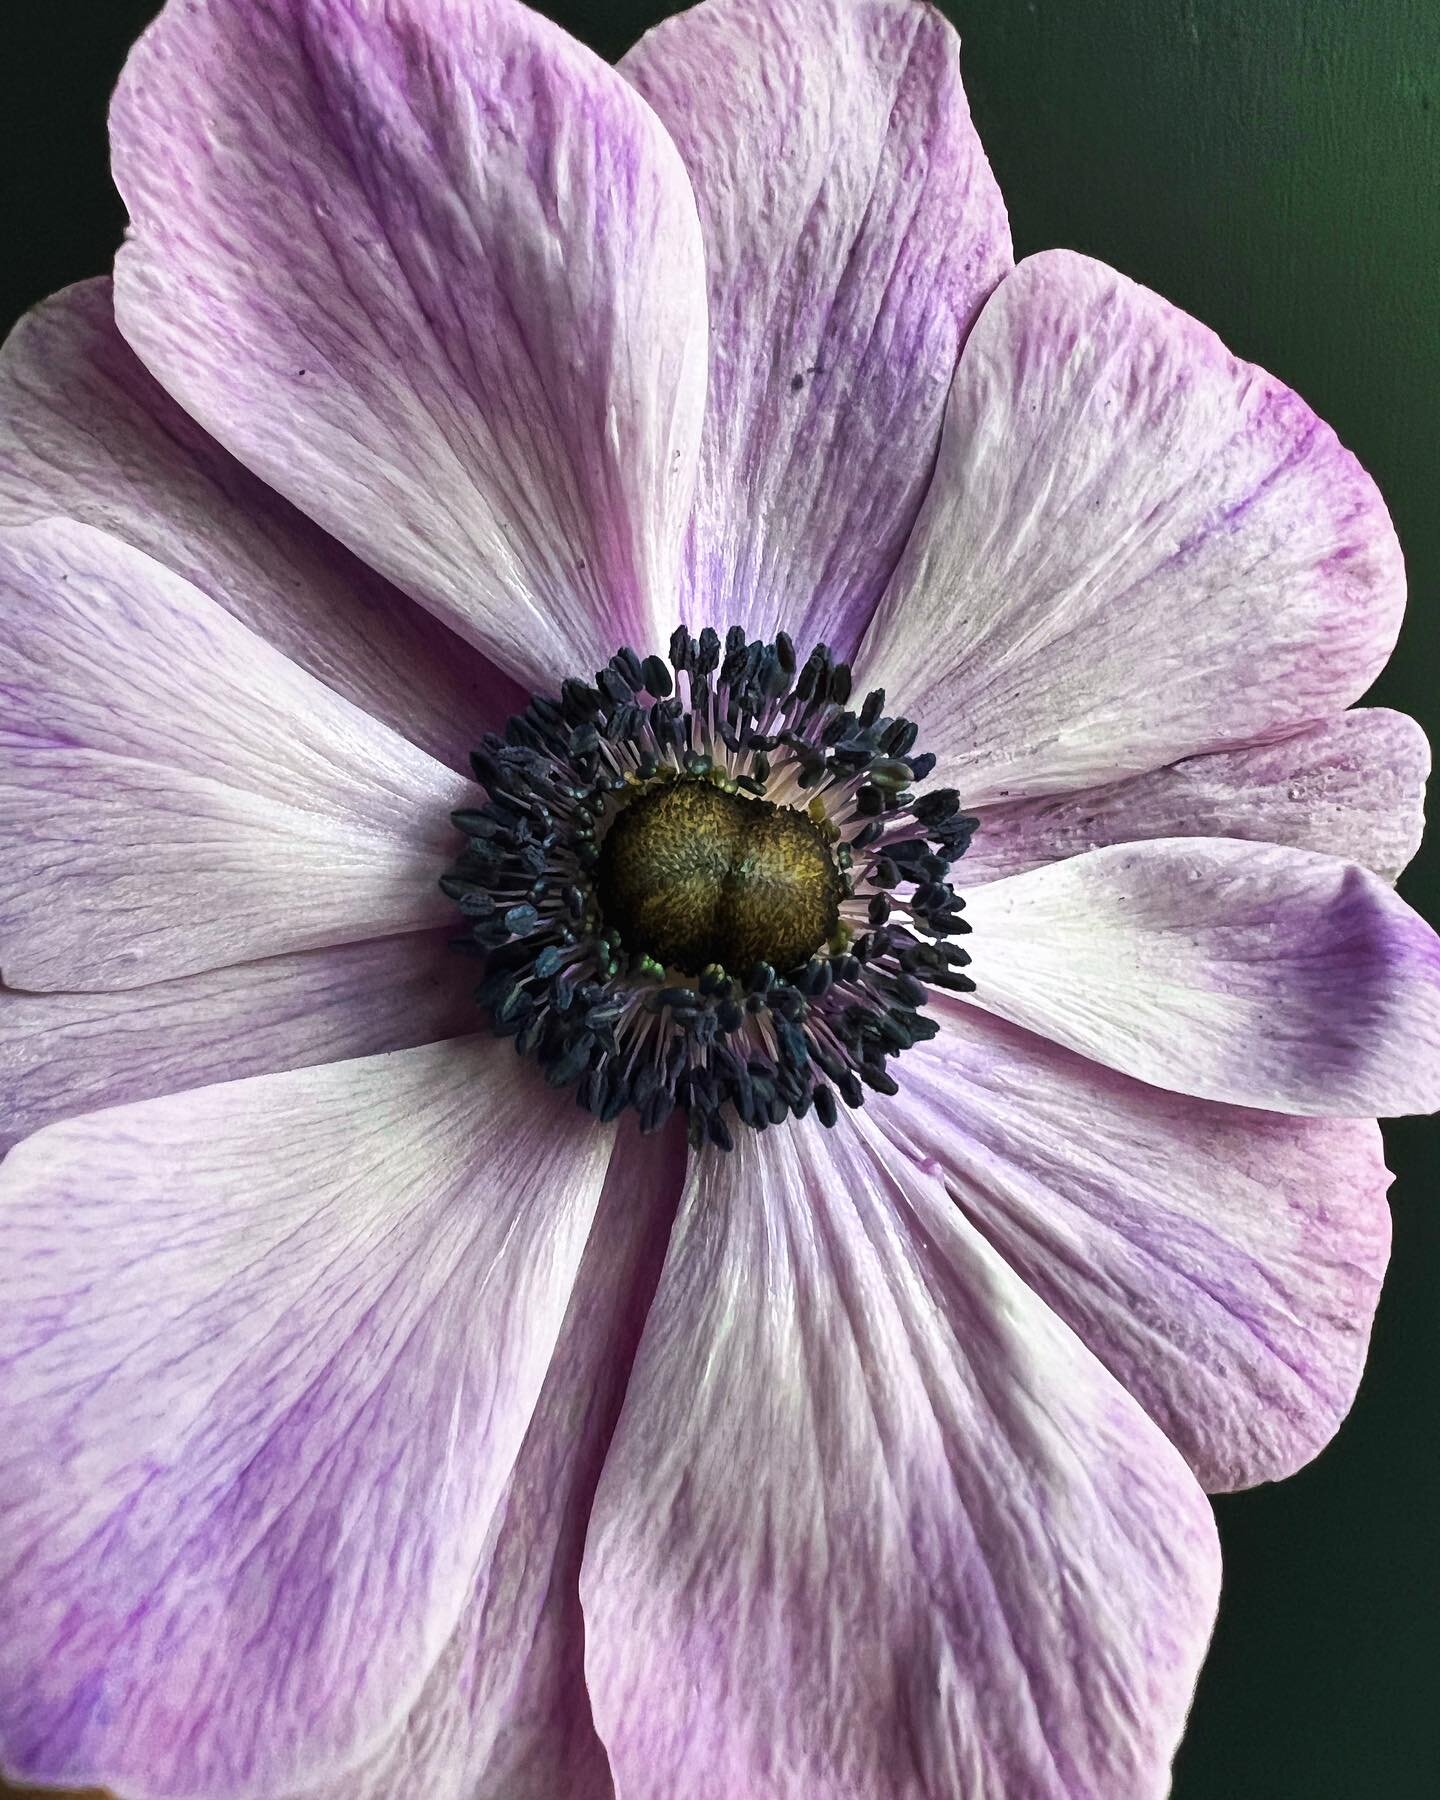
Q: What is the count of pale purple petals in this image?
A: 12